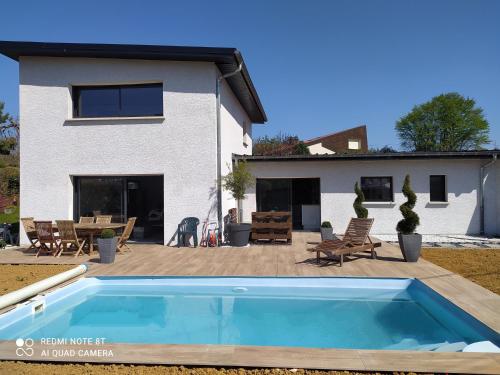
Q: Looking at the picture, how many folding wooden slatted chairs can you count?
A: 6